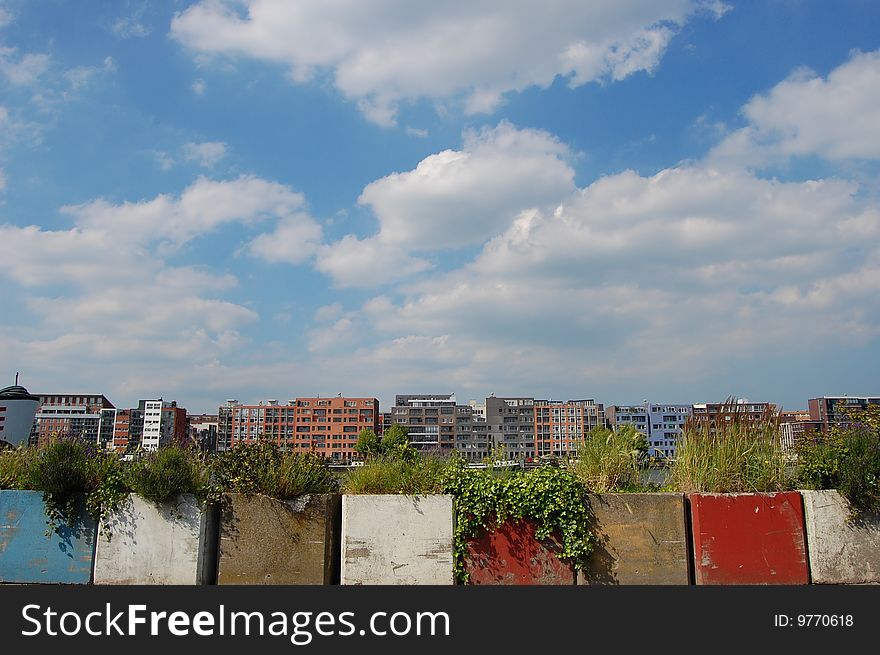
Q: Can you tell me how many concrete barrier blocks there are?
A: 8